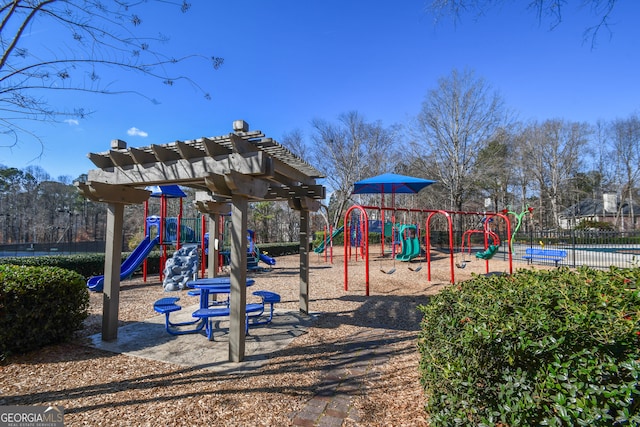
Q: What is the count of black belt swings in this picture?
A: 3